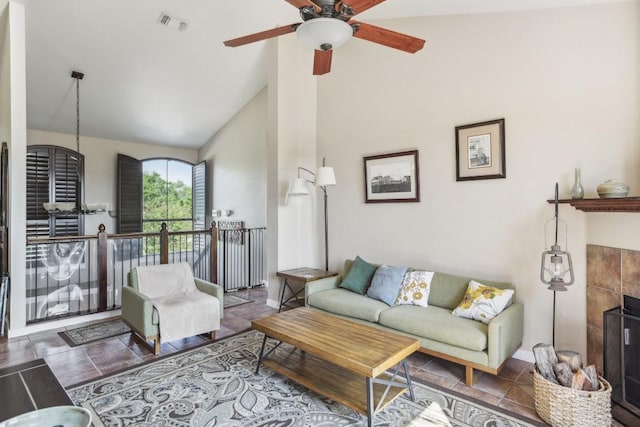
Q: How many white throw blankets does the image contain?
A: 1